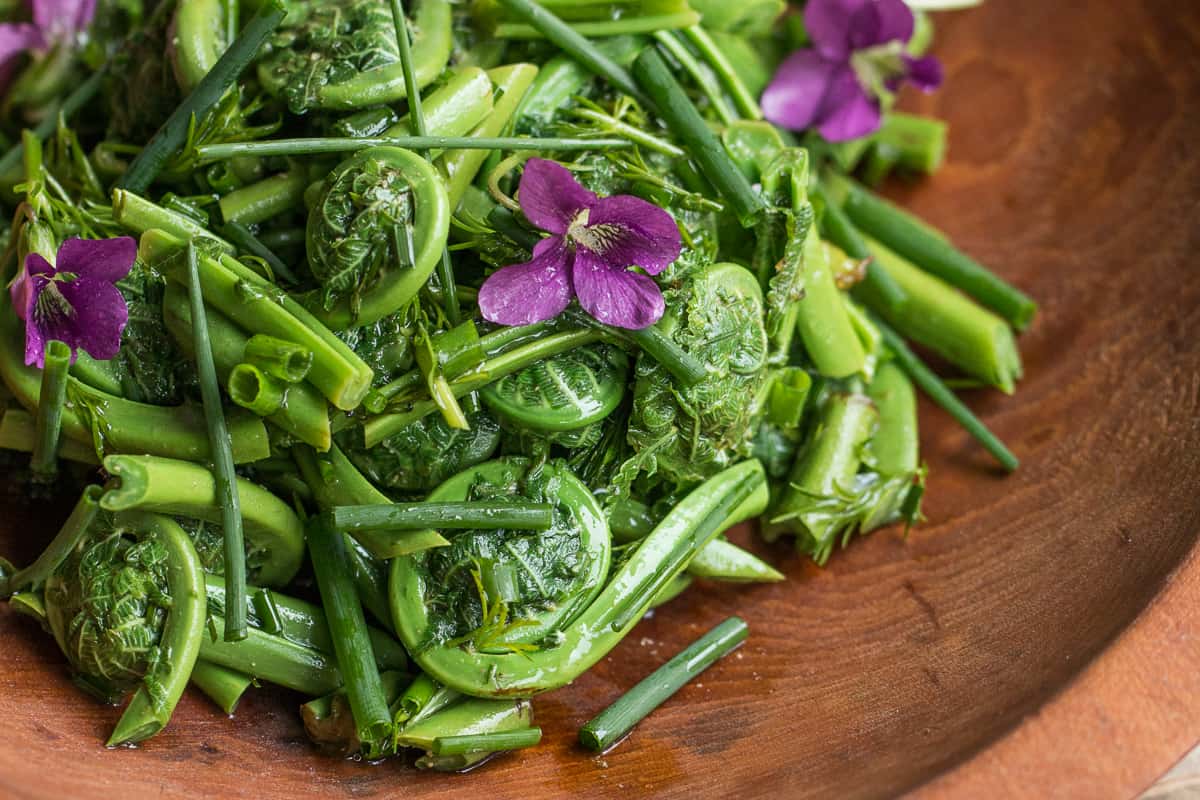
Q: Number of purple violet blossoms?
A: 4